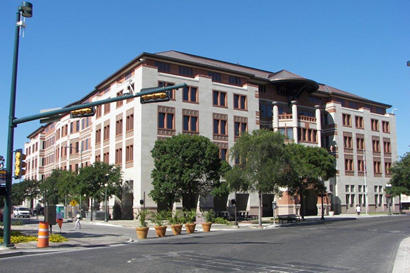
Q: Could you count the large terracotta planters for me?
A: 5